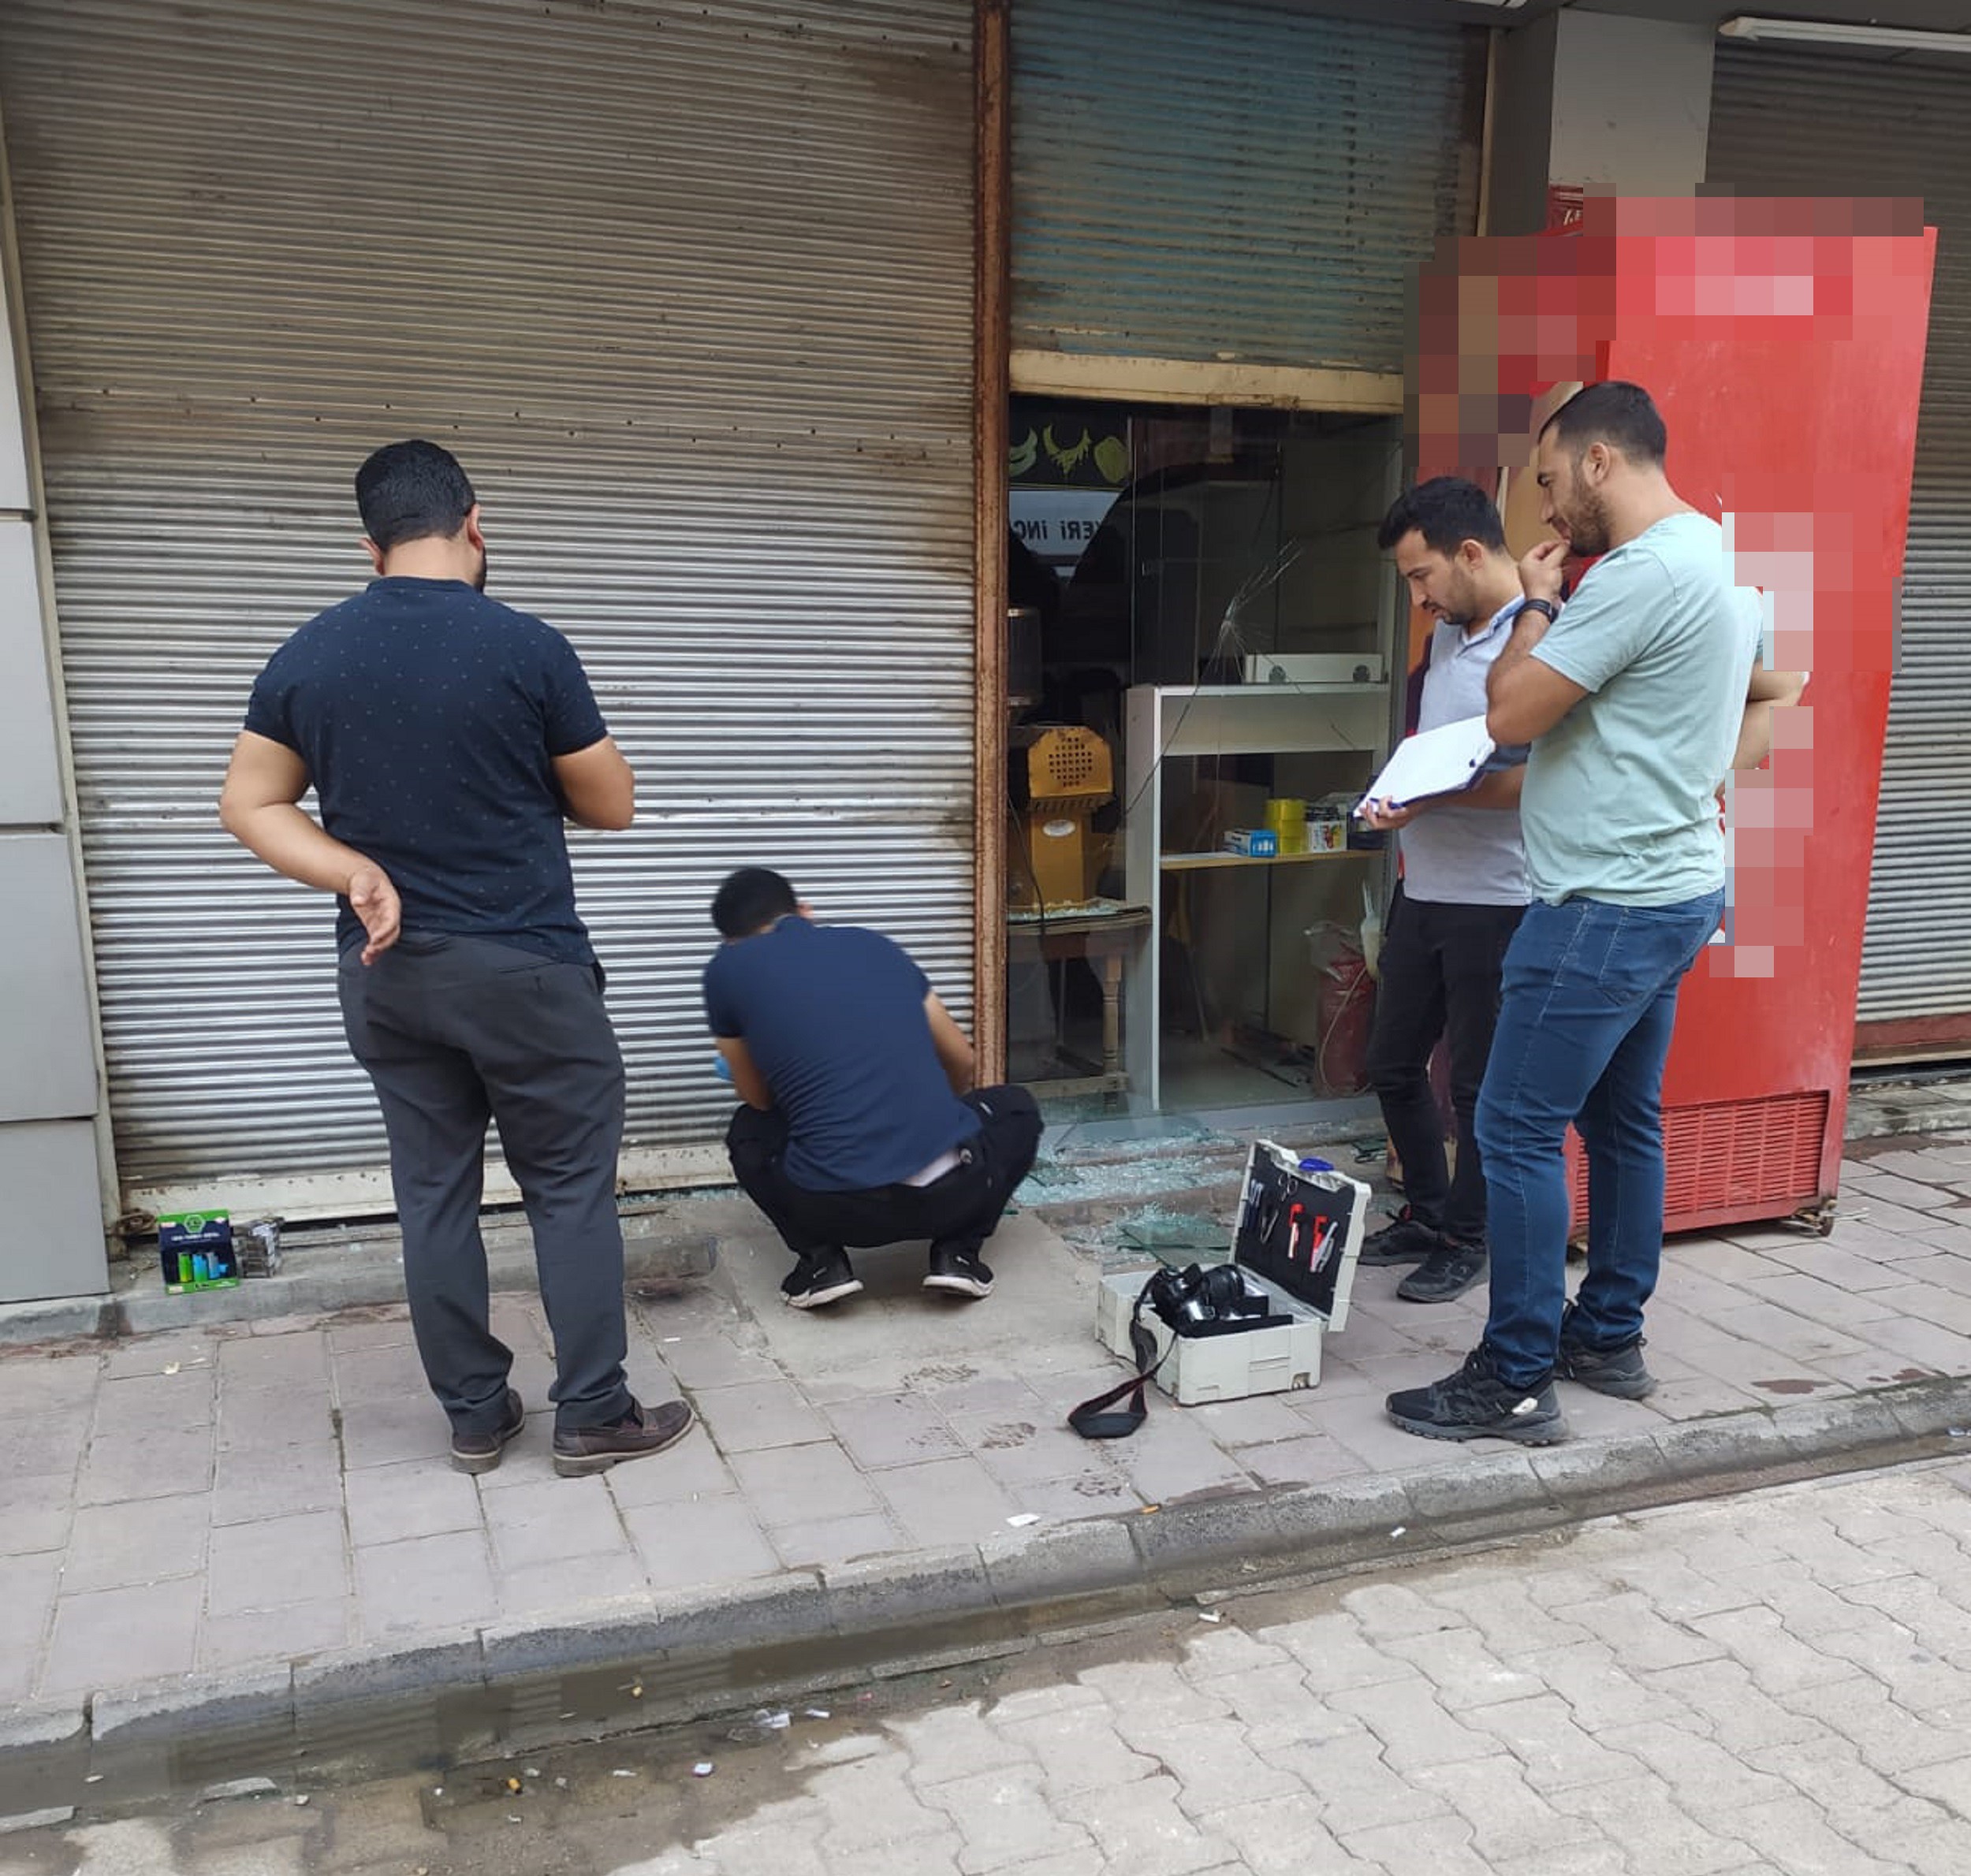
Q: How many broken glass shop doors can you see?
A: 1